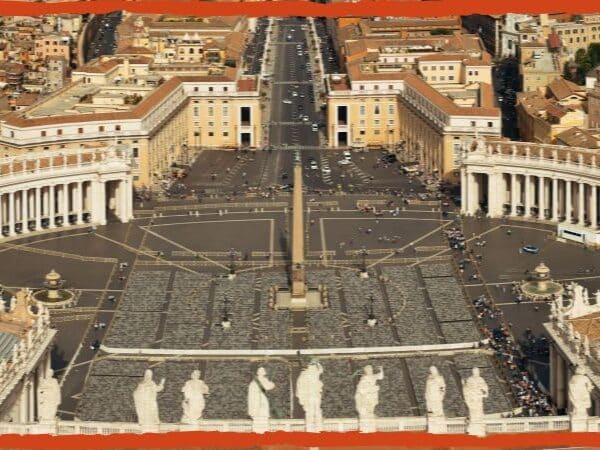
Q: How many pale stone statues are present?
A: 9